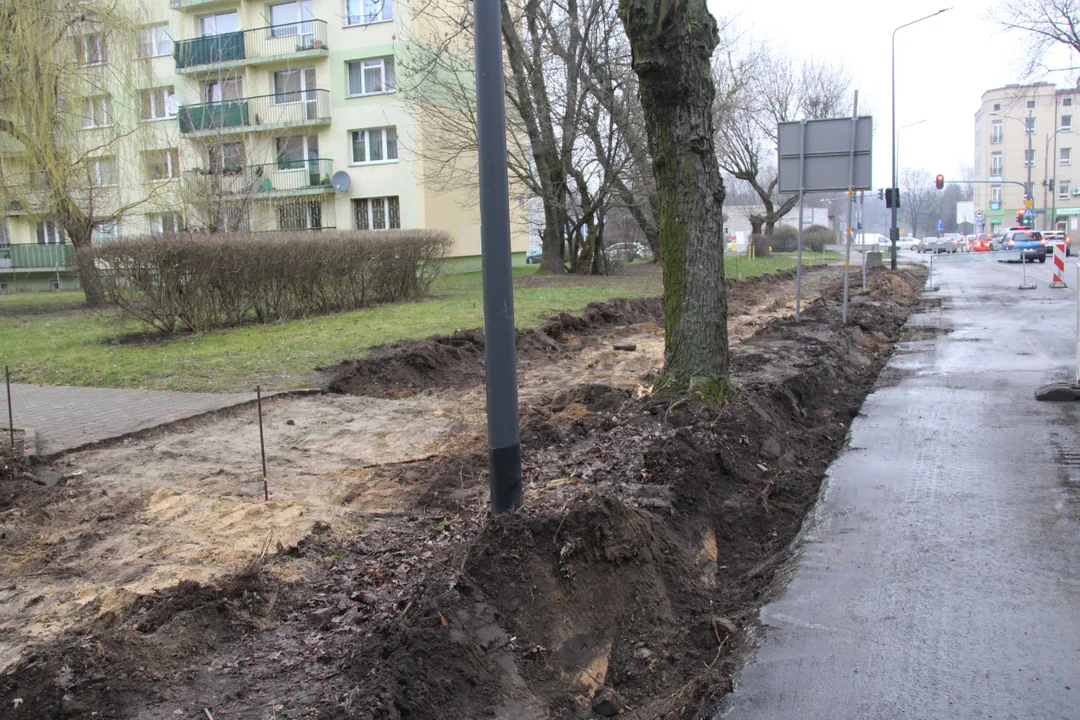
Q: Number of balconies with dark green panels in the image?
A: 2